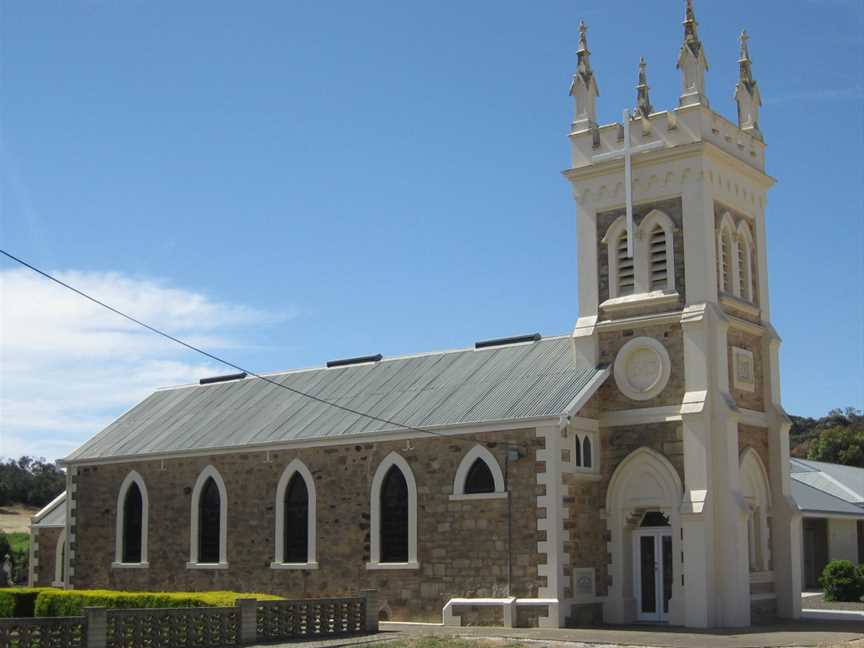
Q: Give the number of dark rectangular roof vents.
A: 3